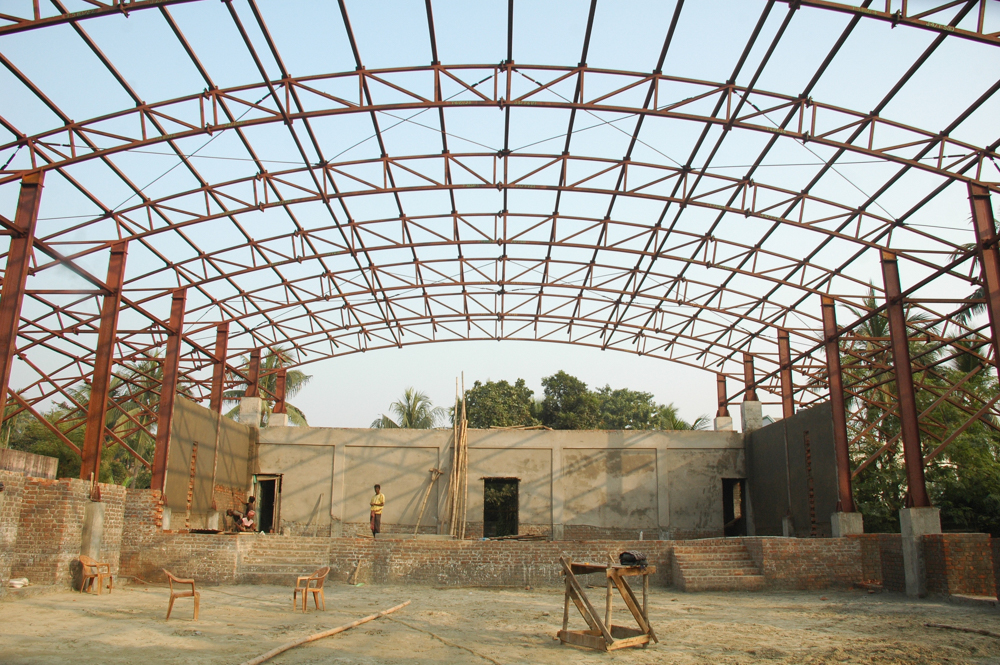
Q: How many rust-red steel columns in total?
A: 12